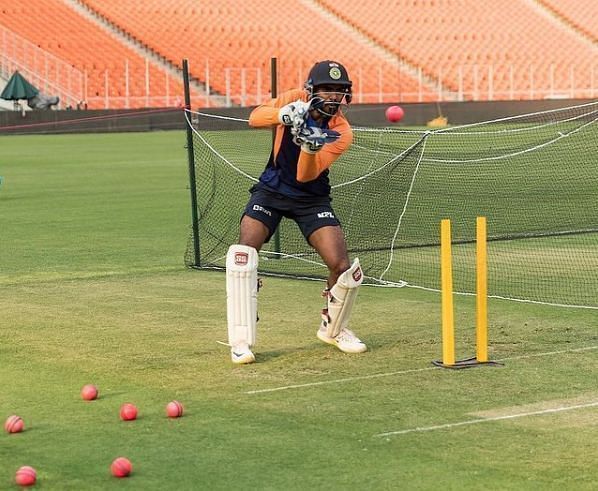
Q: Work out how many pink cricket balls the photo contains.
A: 7